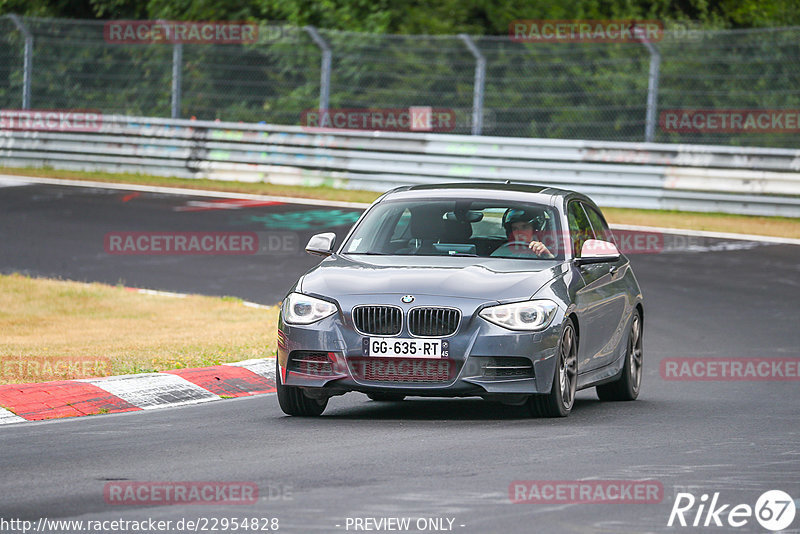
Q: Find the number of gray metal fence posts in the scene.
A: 5